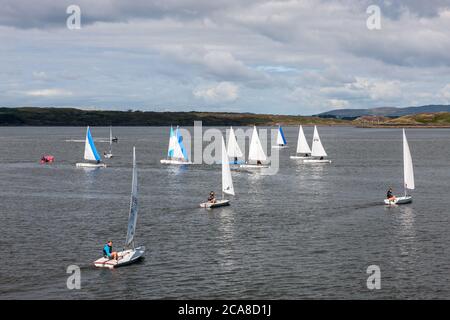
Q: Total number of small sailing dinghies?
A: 12